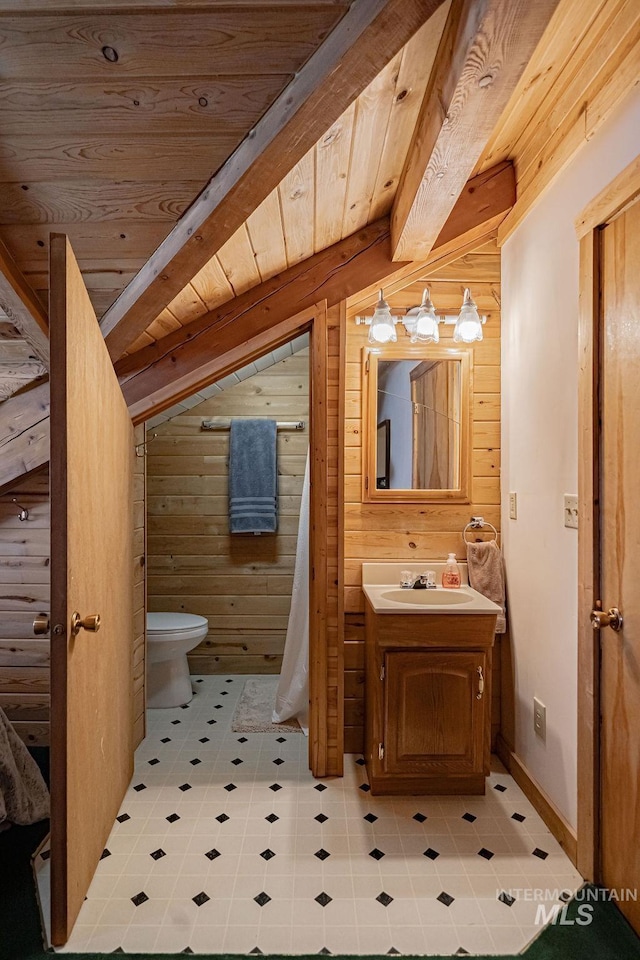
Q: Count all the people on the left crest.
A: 0